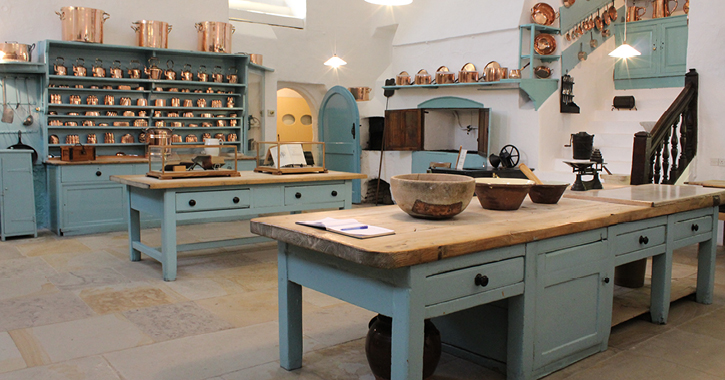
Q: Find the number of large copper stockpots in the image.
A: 3